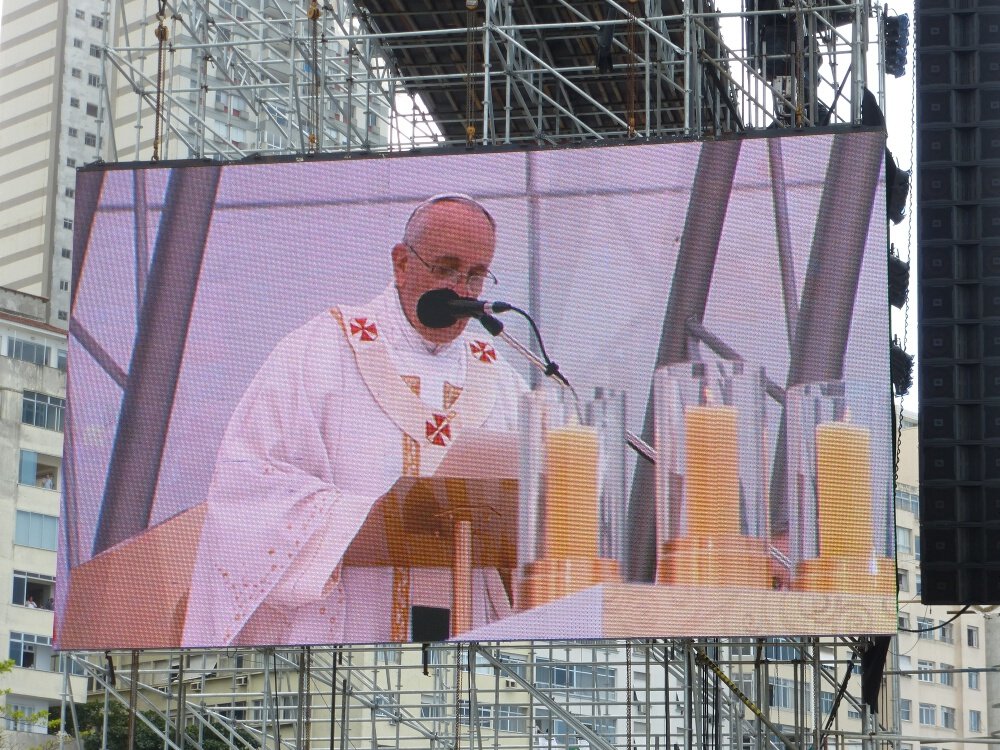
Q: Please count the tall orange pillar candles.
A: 3